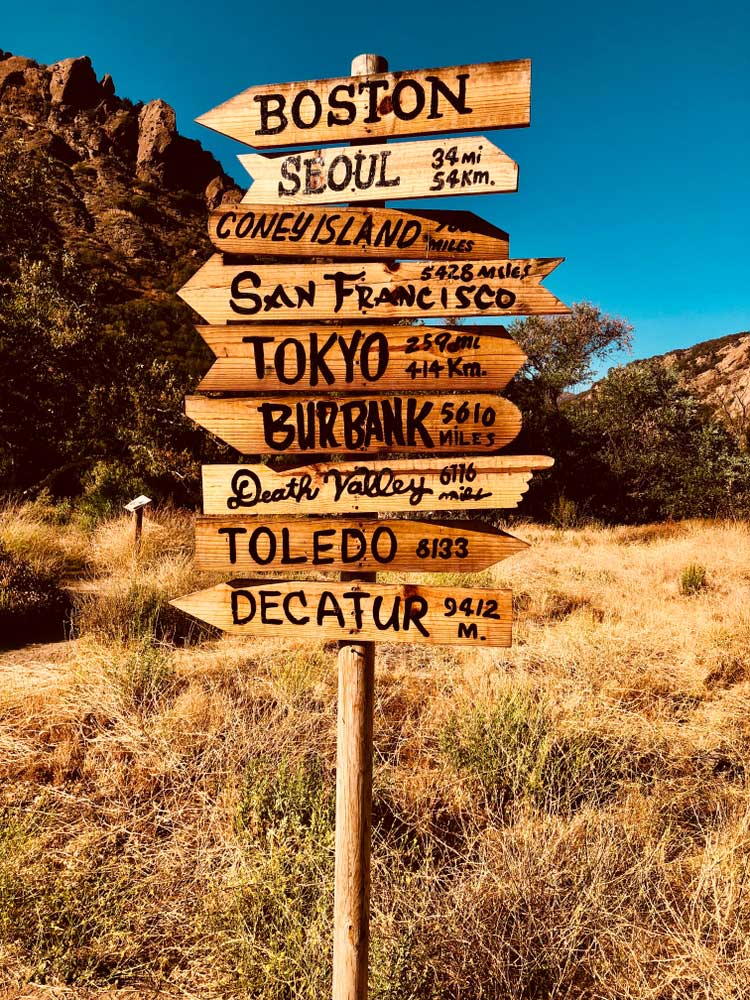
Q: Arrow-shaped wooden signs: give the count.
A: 9